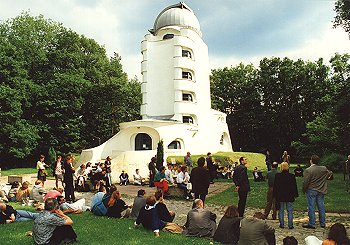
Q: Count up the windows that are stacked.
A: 4